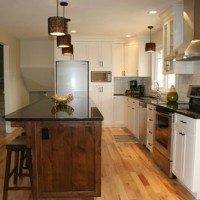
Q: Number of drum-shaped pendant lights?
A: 4